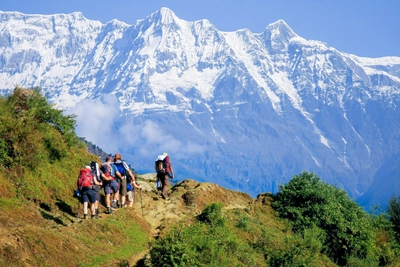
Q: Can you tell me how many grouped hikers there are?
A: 5